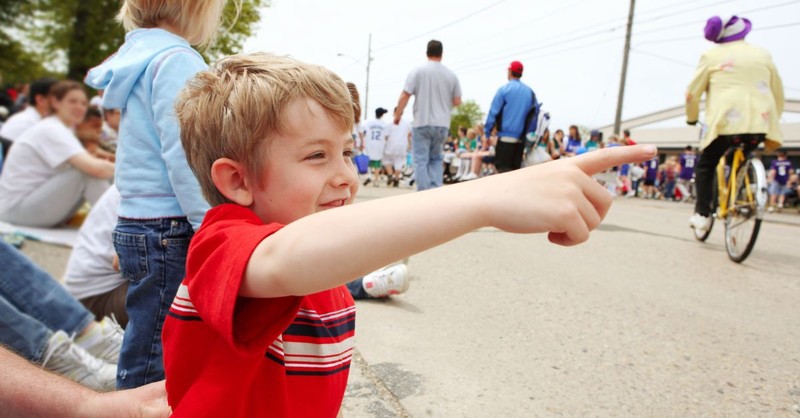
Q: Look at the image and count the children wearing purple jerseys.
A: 3